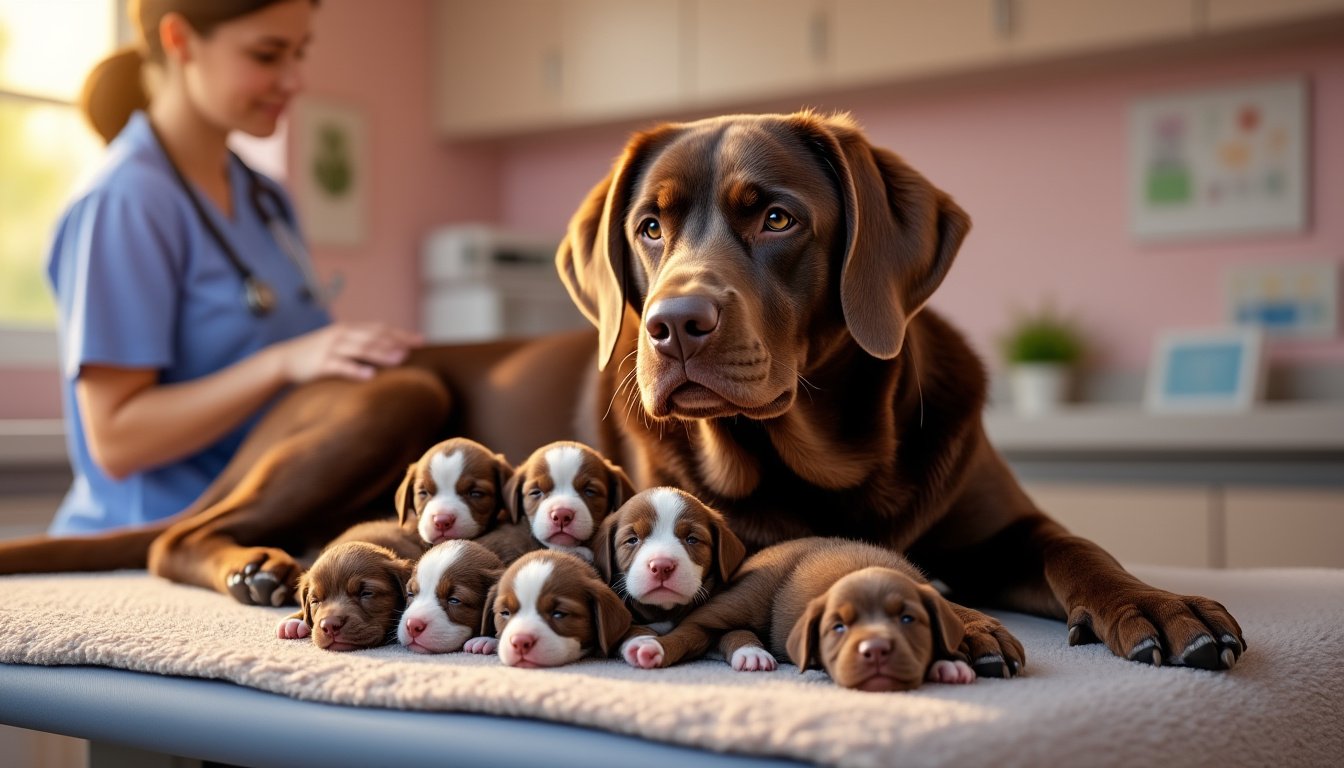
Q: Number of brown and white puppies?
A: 5